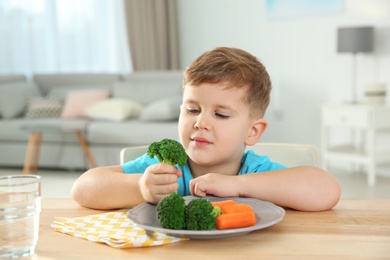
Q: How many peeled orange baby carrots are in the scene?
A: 3